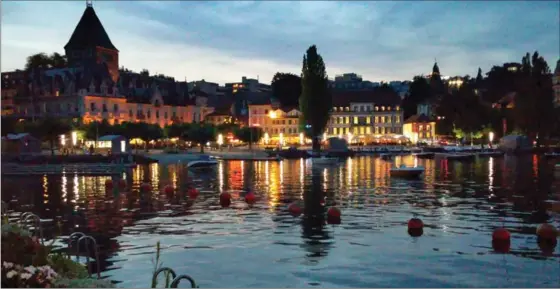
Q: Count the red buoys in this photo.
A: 12